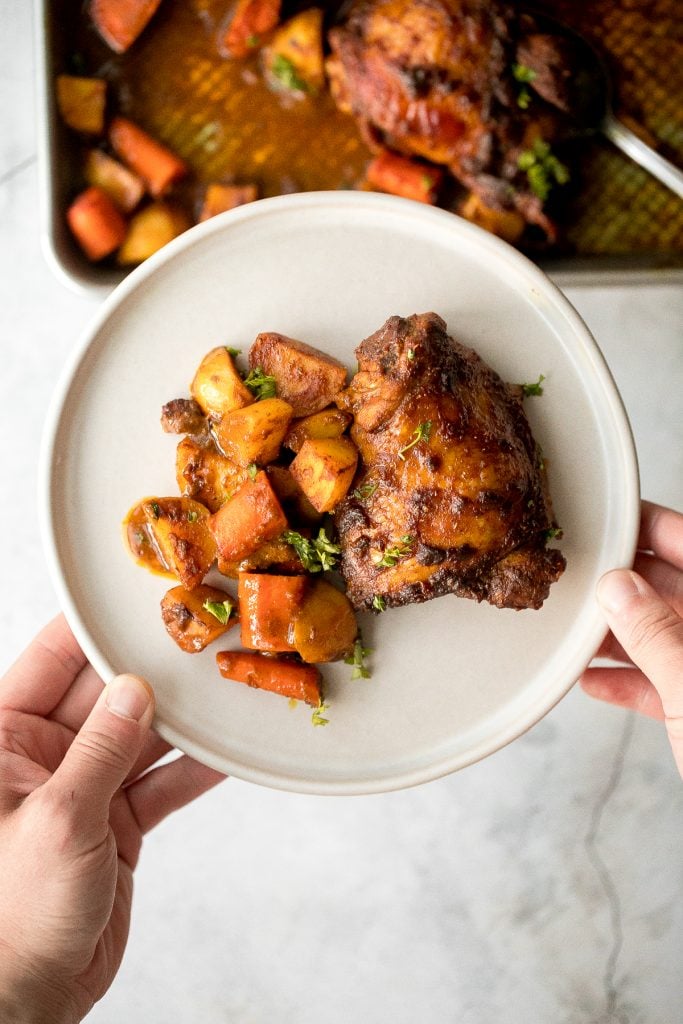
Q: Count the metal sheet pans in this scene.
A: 1